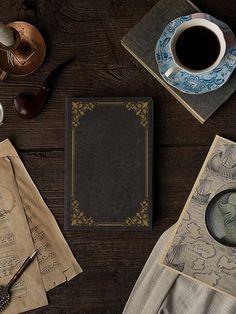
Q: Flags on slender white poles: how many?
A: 0